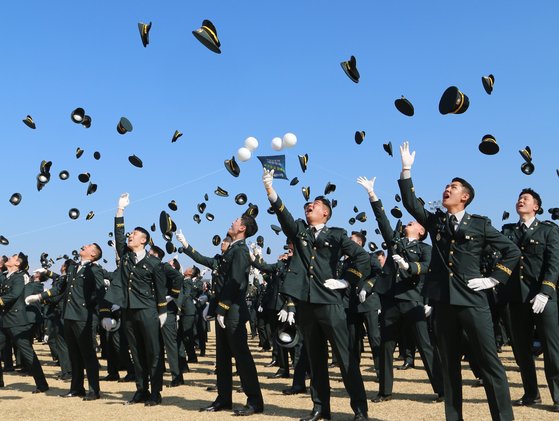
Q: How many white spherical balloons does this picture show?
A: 4